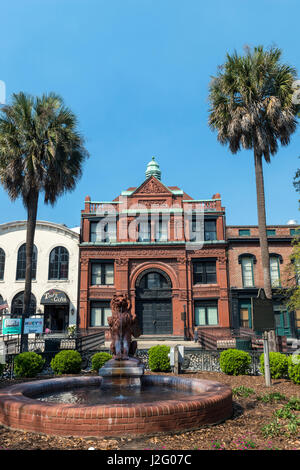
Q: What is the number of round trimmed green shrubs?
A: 7